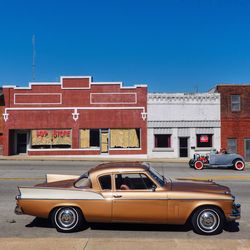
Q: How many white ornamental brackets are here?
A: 3